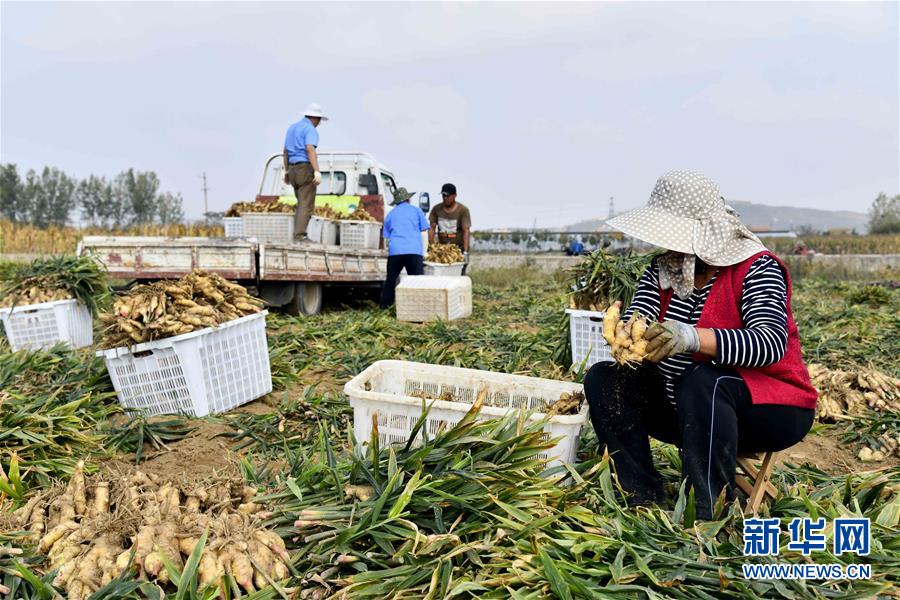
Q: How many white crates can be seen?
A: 10